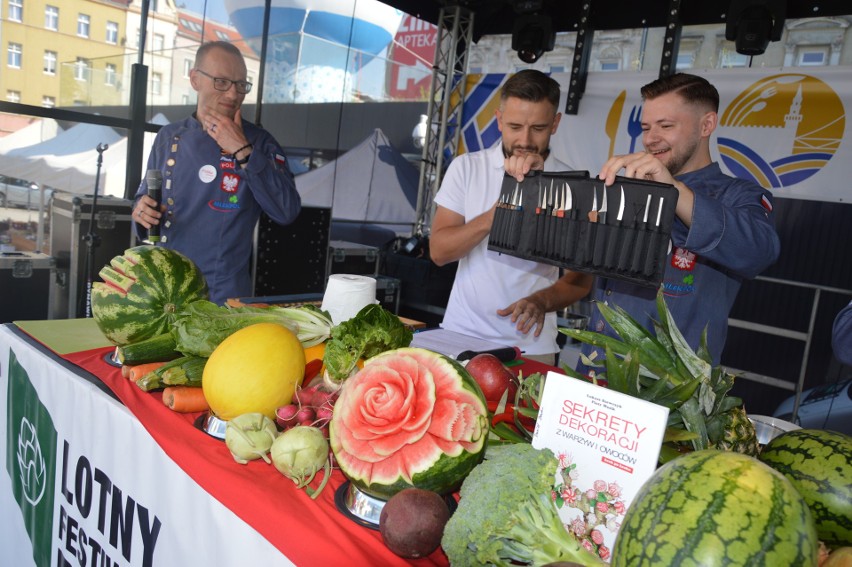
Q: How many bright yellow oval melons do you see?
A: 1